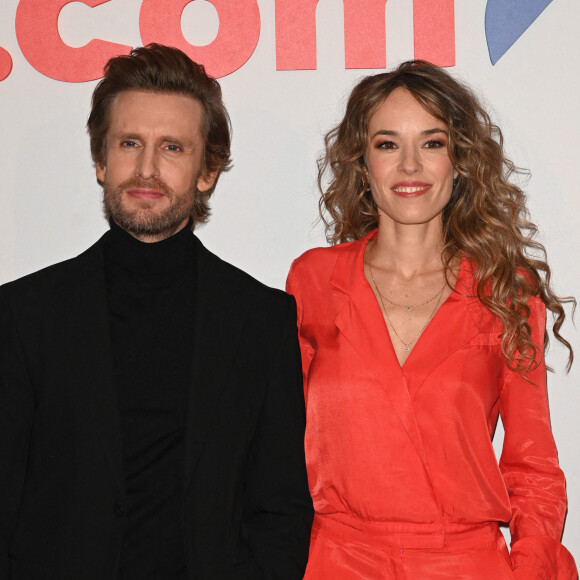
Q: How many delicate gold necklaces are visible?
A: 2